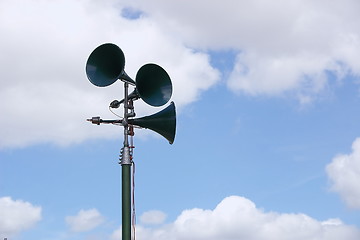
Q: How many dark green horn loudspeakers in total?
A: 3